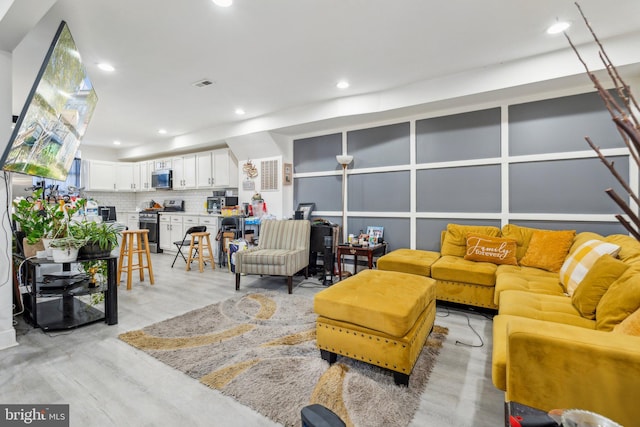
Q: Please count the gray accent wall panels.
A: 12